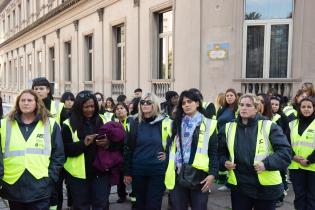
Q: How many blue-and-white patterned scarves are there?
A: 1